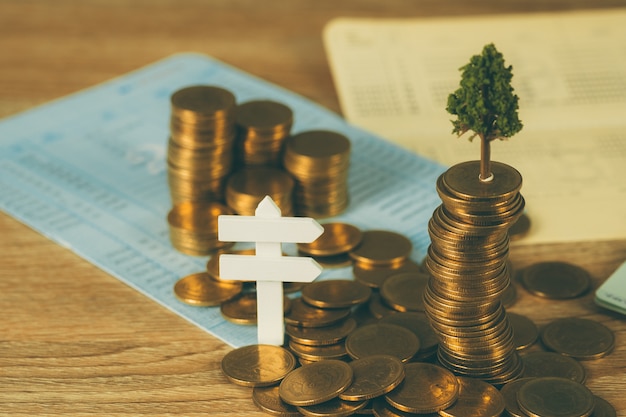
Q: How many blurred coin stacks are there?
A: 5